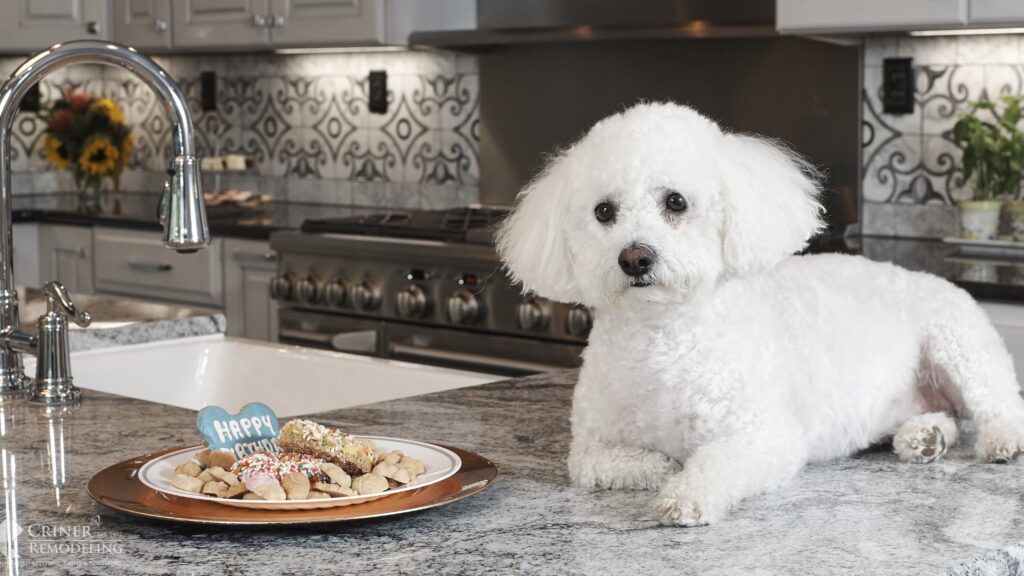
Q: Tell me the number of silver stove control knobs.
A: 8